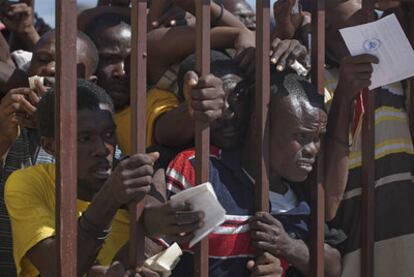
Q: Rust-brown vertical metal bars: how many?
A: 6